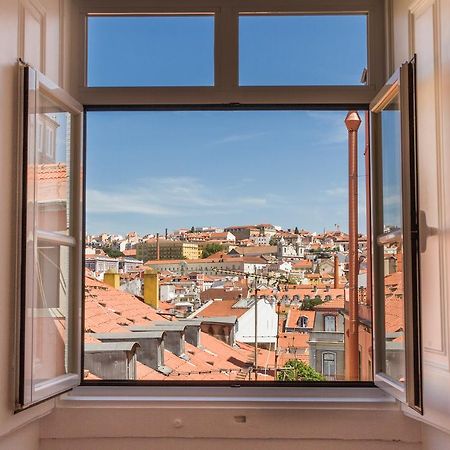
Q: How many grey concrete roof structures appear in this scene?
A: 5